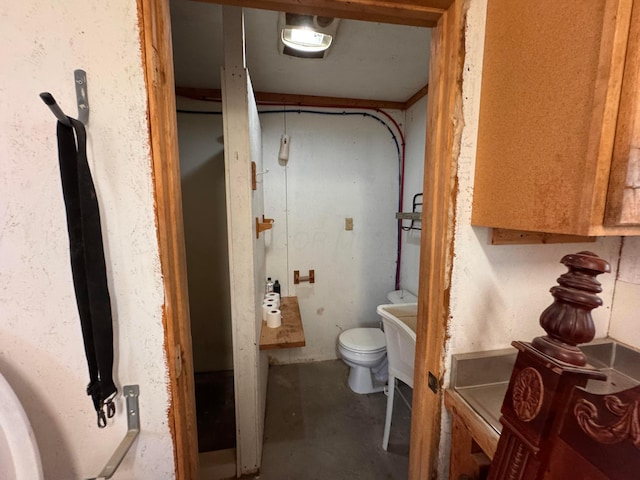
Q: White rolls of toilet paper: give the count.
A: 4